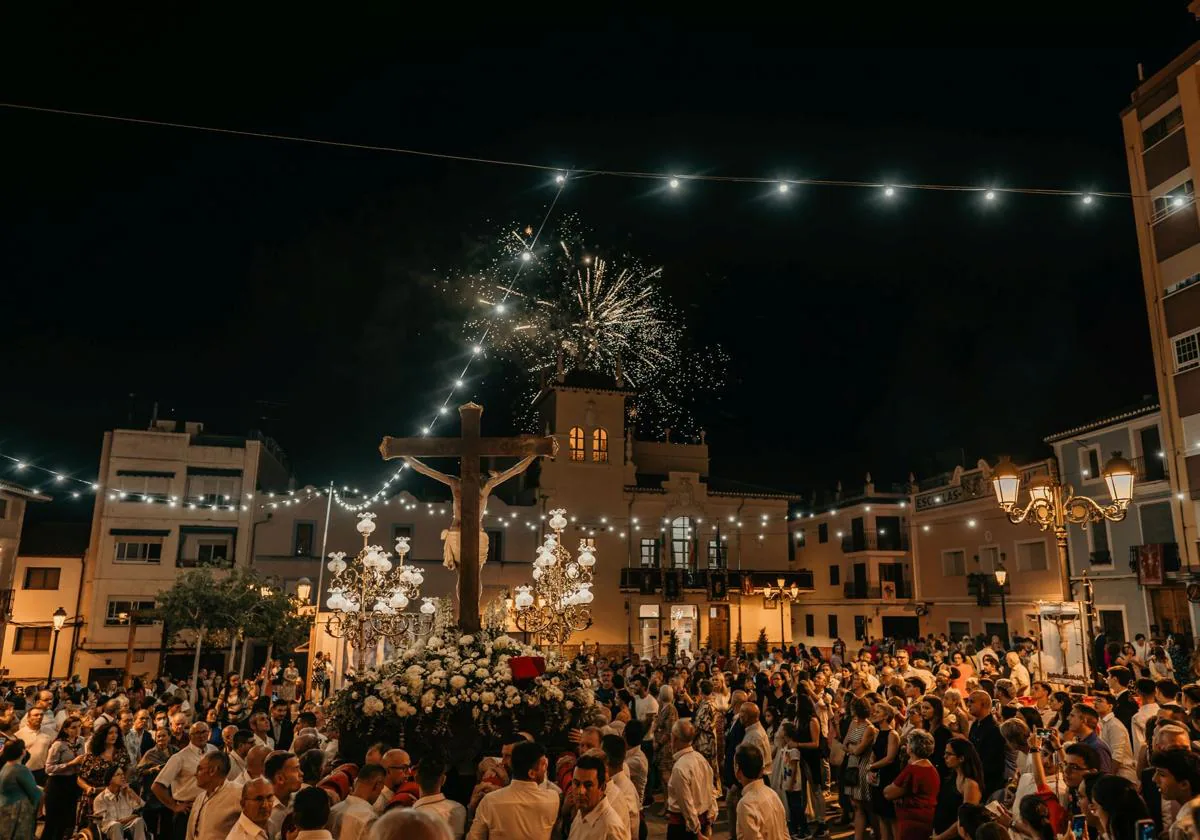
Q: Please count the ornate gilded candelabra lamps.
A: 2